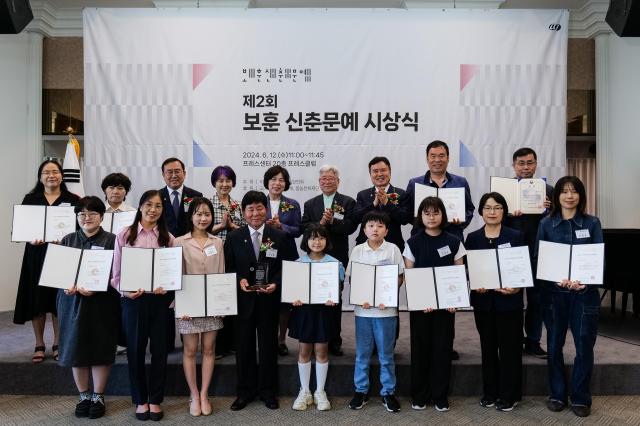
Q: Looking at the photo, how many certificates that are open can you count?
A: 12